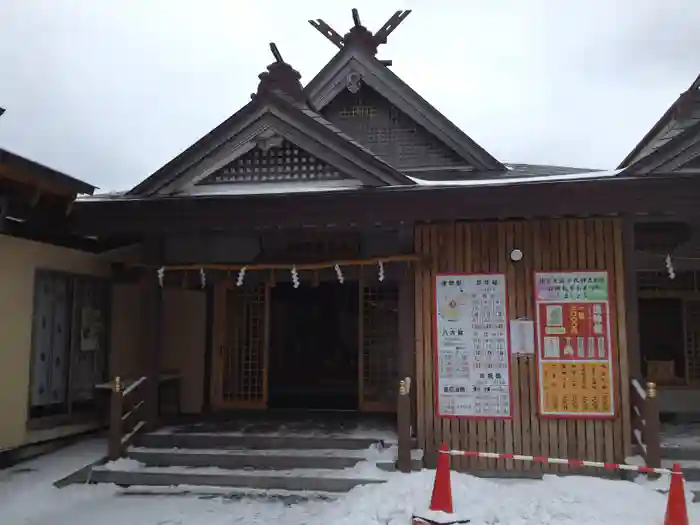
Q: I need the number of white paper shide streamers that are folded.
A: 7